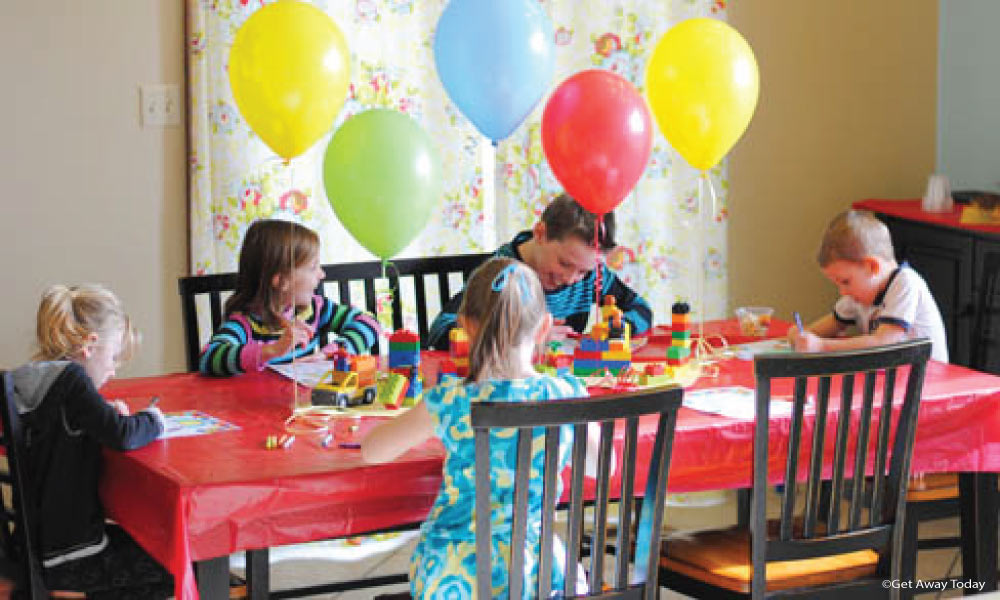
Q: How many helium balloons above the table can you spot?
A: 5